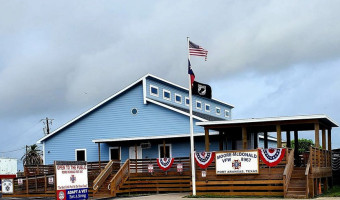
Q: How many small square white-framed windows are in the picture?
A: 8